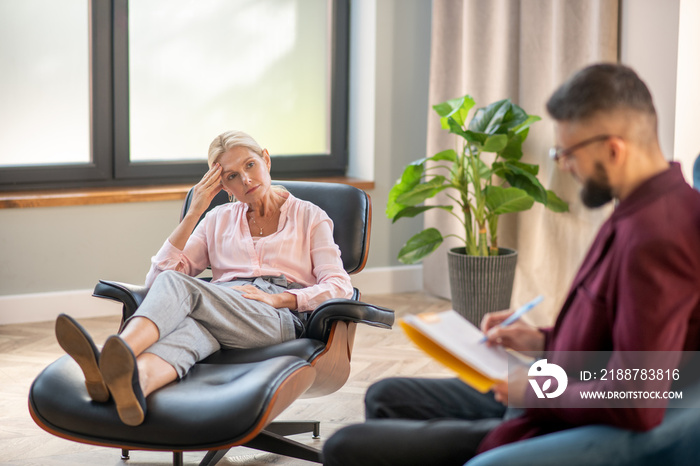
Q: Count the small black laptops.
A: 0